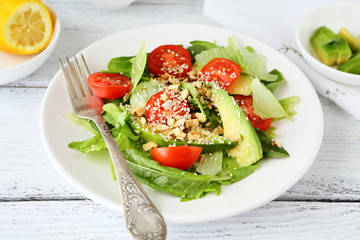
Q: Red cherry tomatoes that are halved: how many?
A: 6